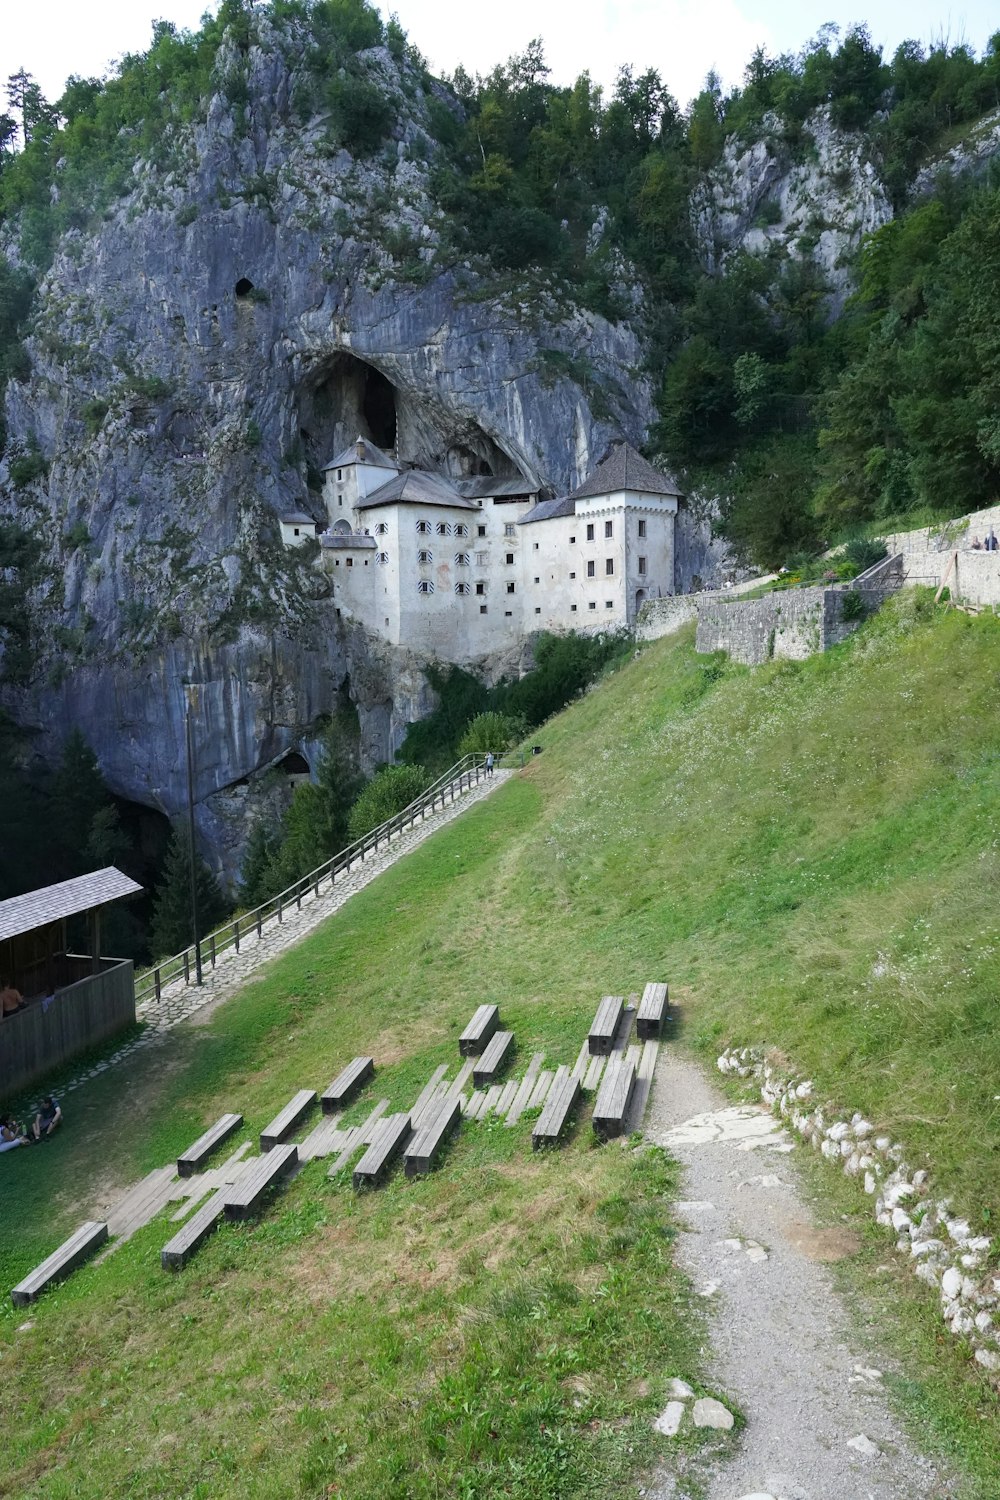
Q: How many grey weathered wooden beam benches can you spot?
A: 14